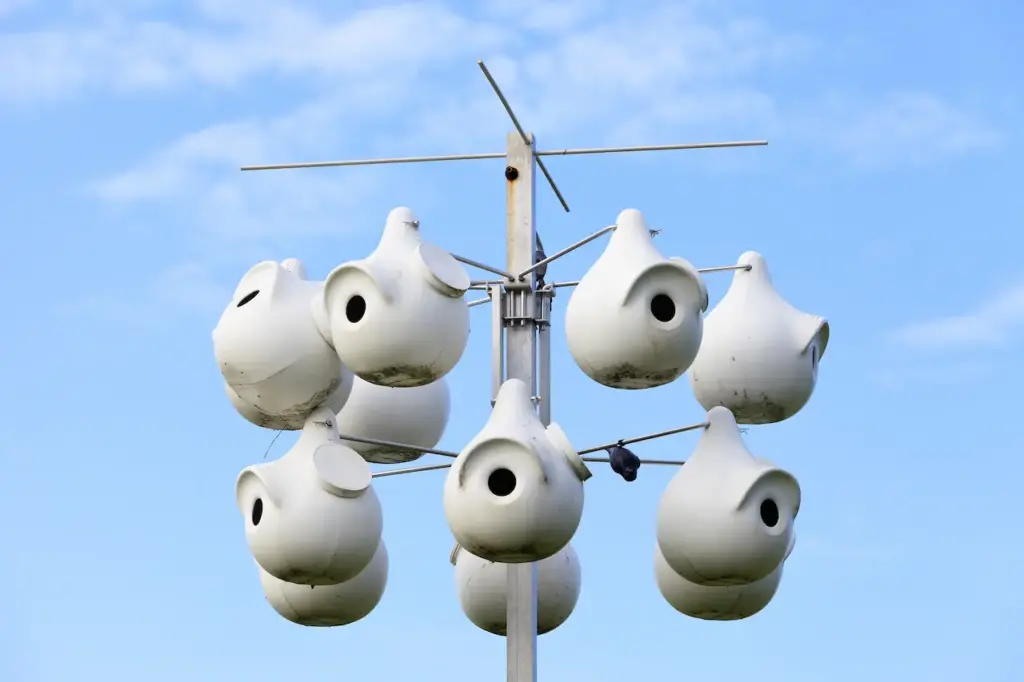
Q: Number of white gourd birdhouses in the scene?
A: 12